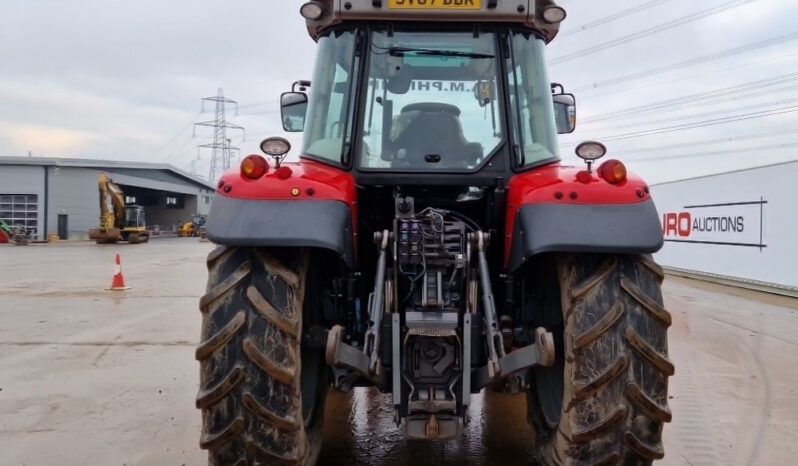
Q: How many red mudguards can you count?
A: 2